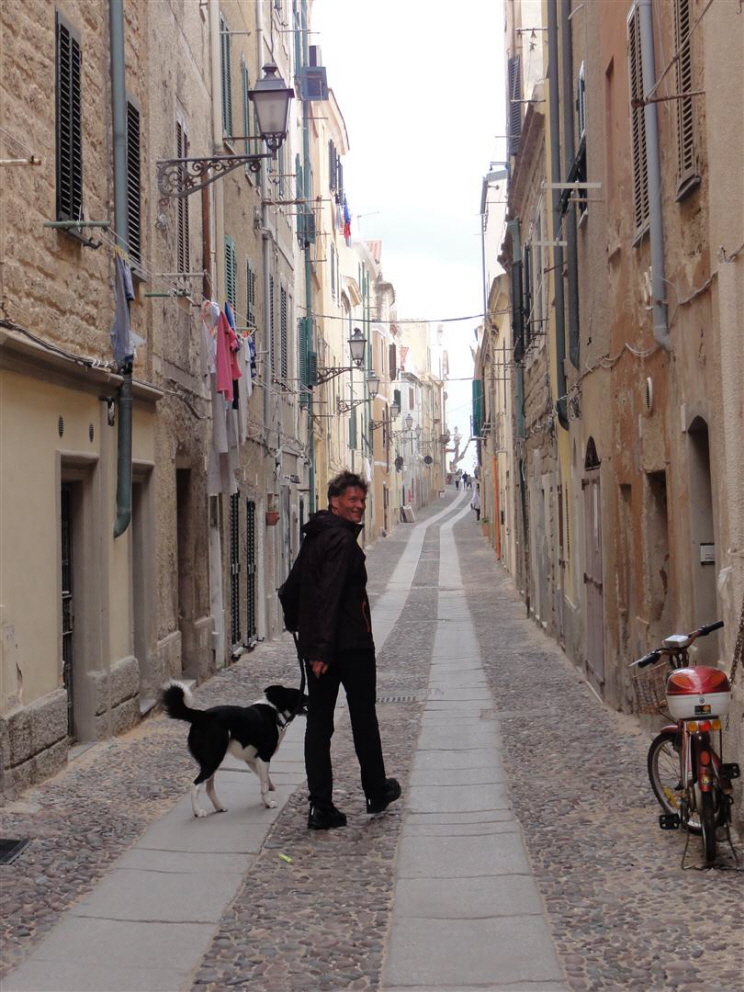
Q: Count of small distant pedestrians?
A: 4